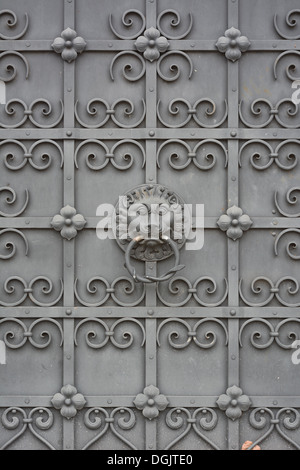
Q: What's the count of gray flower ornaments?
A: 8